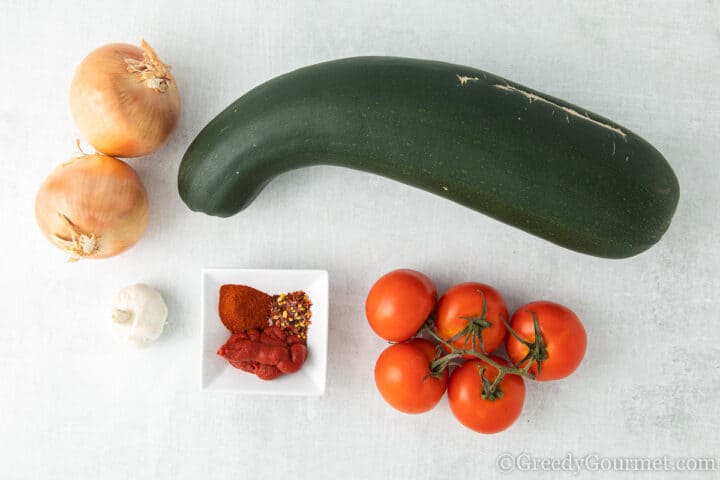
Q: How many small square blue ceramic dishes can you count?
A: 0